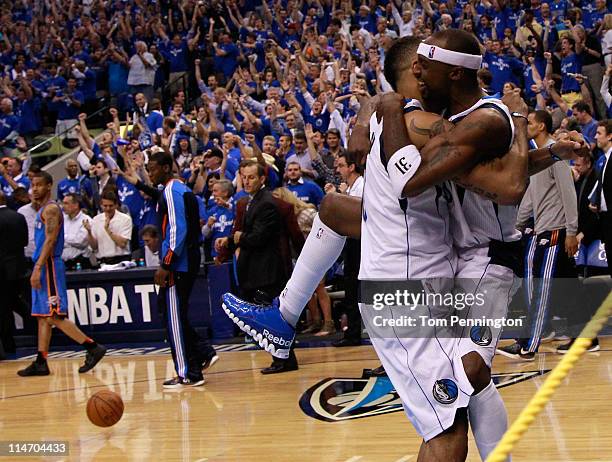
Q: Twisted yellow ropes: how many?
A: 1